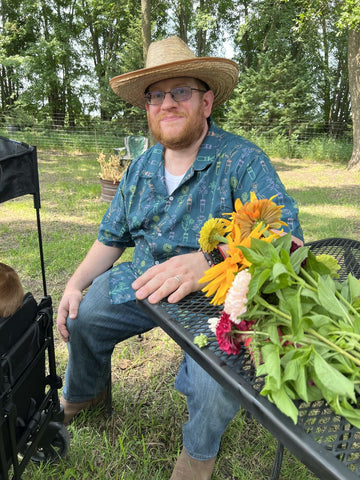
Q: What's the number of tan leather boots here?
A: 2